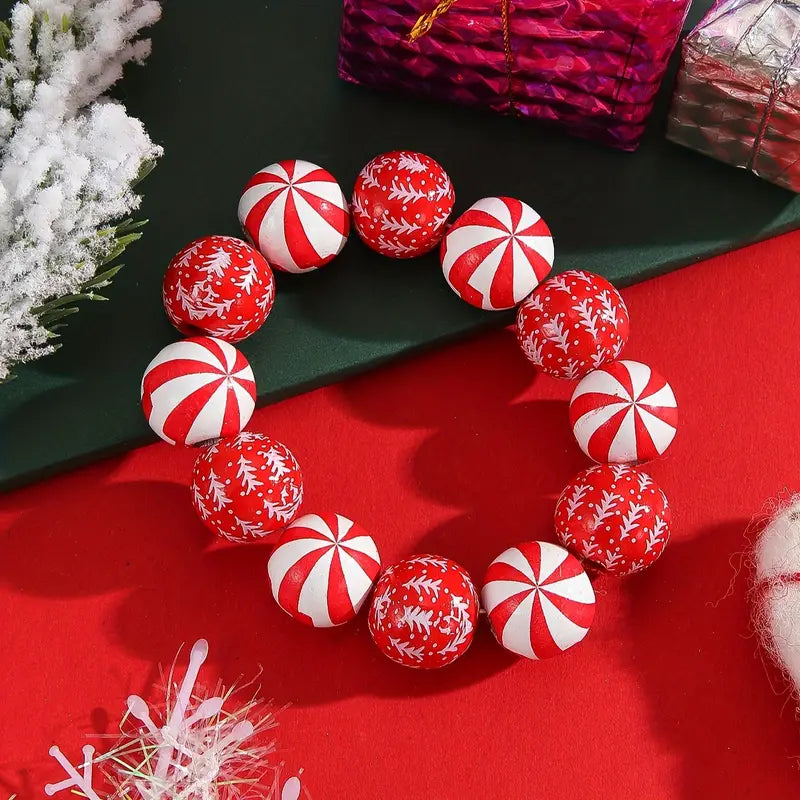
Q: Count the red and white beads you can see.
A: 12